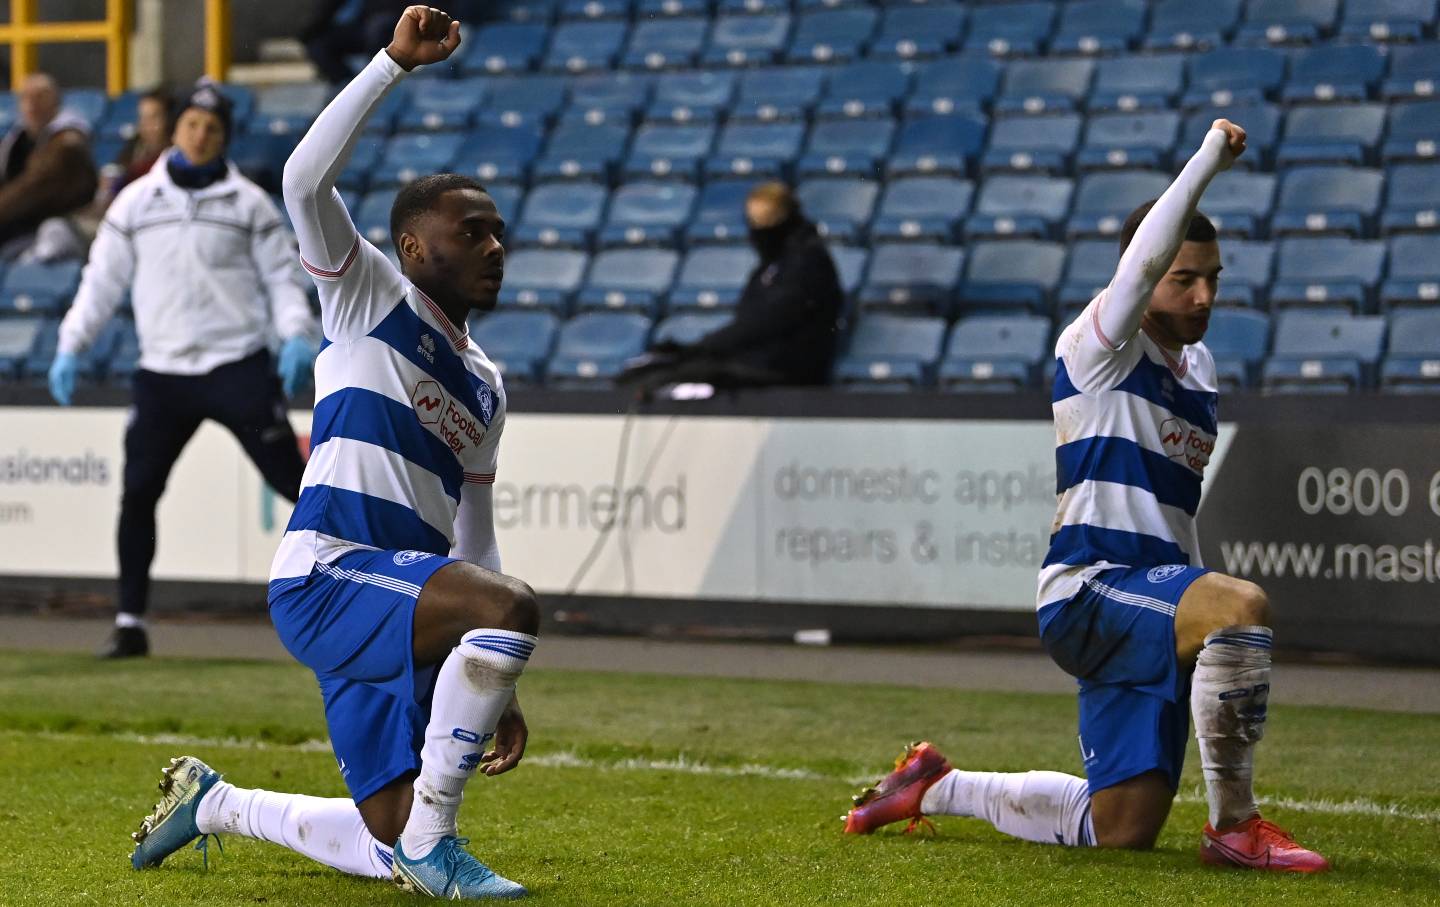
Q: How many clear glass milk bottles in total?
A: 0